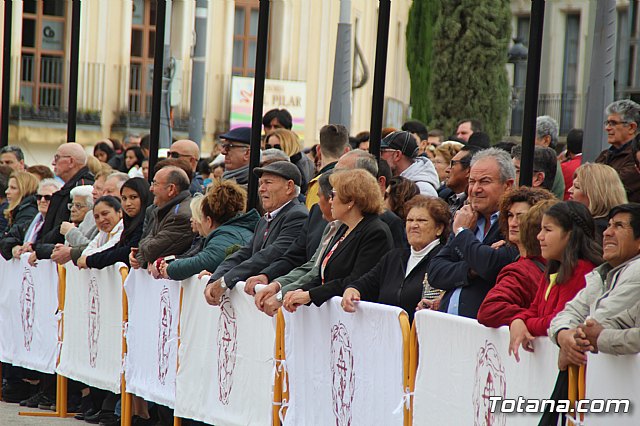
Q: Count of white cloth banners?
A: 7